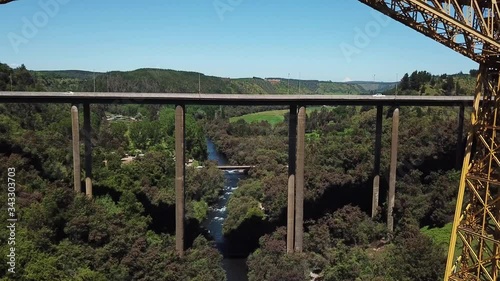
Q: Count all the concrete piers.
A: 8